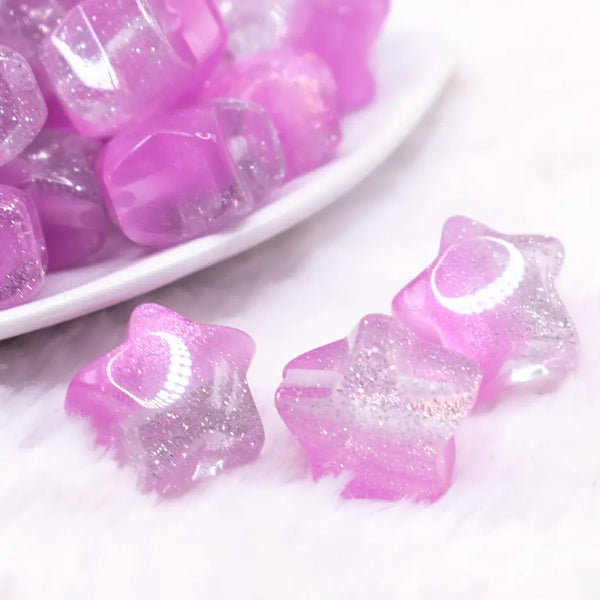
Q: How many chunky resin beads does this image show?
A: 11